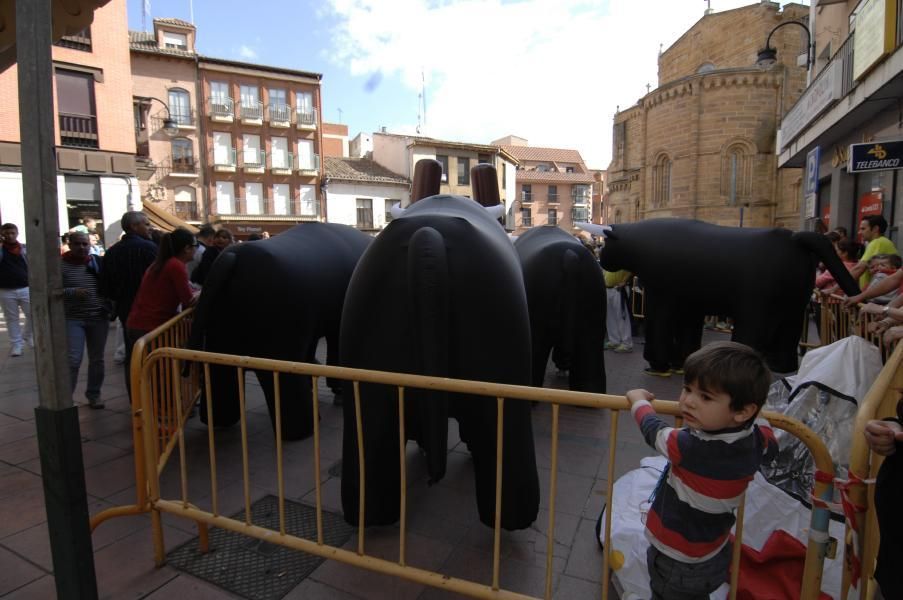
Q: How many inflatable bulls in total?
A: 4